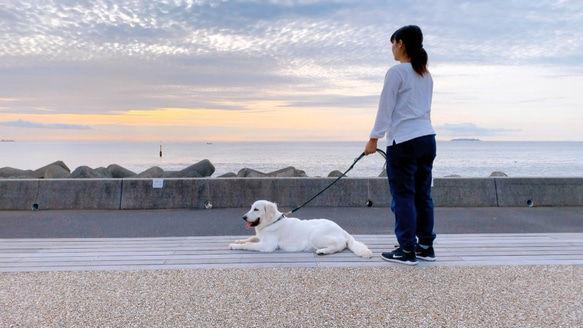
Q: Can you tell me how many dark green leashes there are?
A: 1